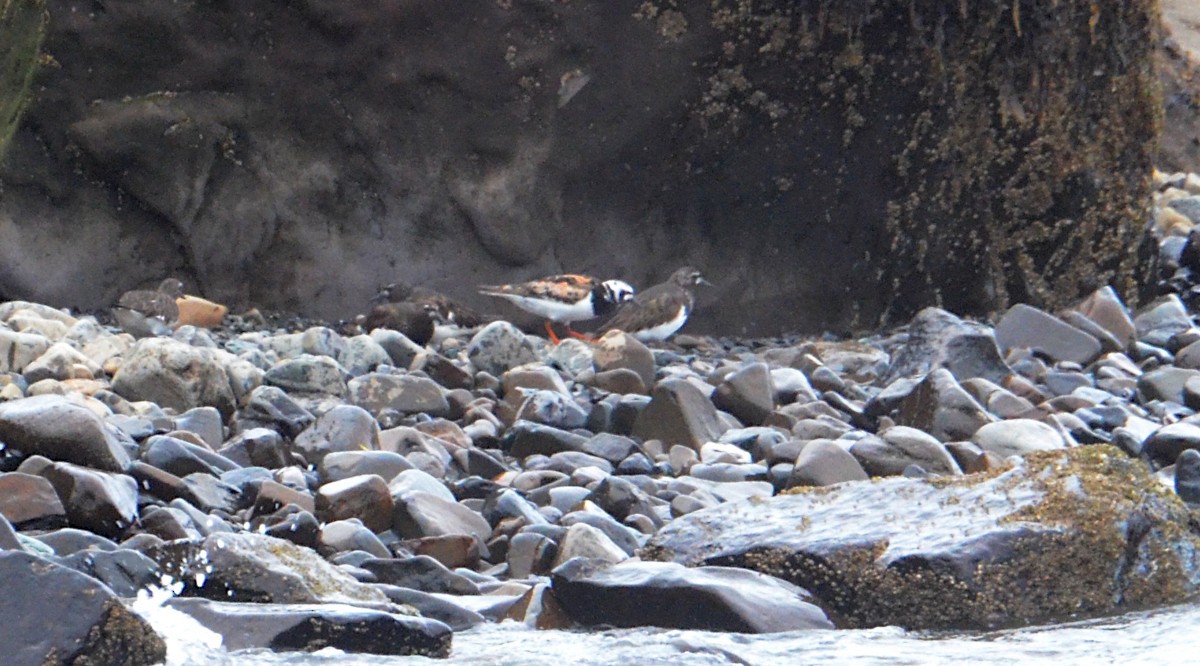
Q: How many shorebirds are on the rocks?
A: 5